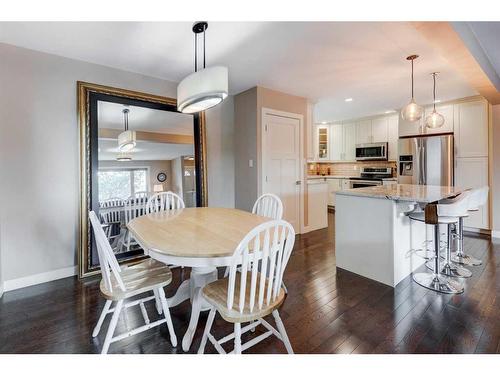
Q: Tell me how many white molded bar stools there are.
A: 3